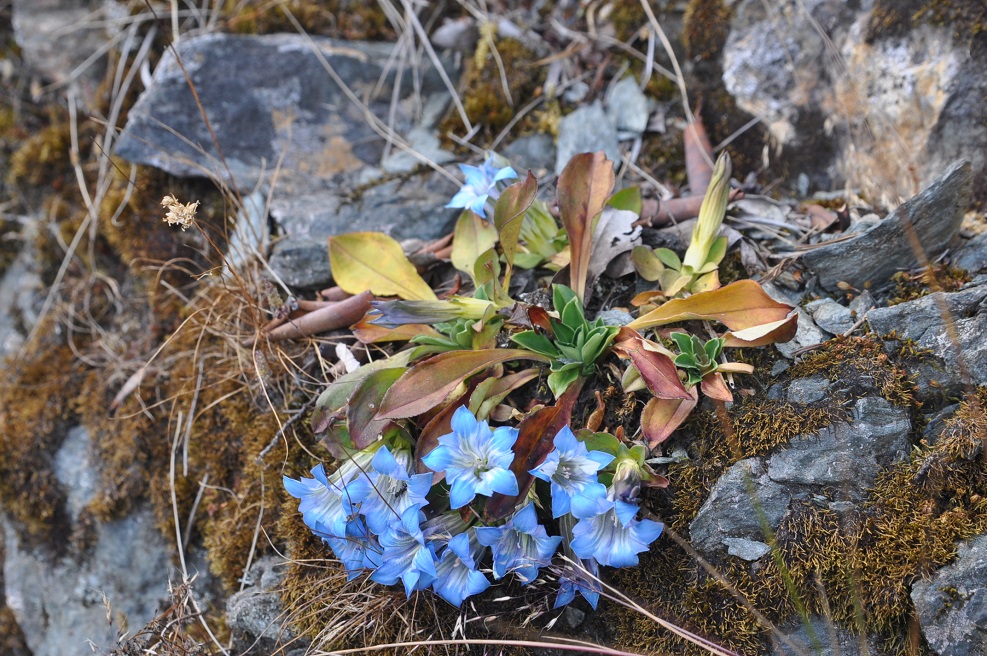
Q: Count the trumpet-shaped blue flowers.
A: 11